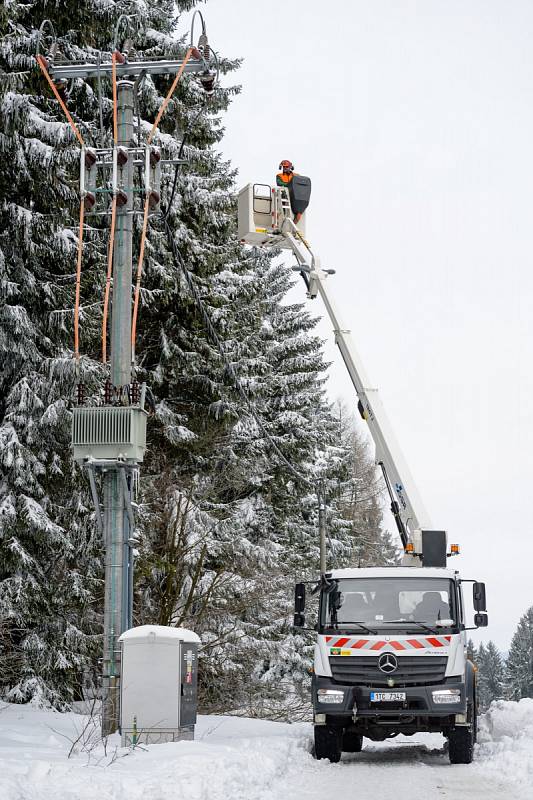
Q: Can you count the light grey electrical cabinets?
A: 1